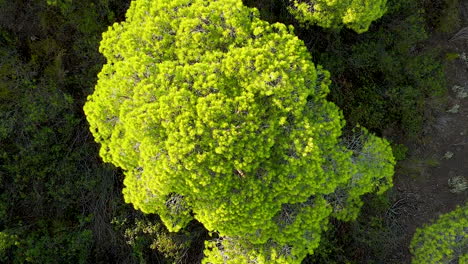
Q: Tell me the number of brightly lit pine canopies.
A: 3